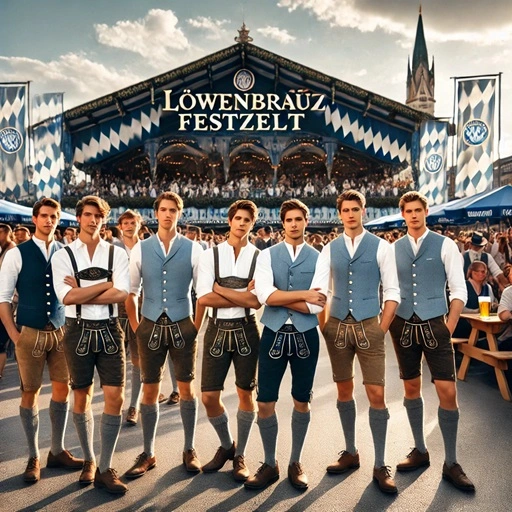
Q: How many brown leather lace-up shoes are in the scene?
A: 14